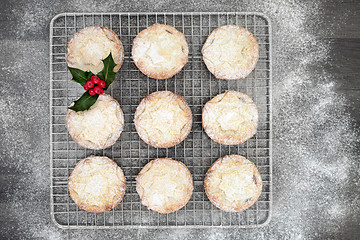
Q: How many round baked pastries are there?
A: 9